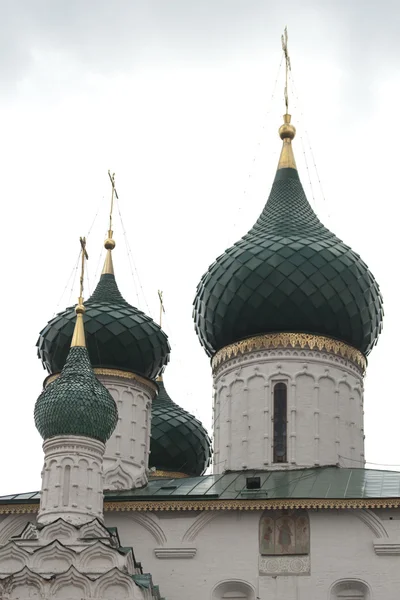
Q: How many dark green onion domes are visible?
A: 4